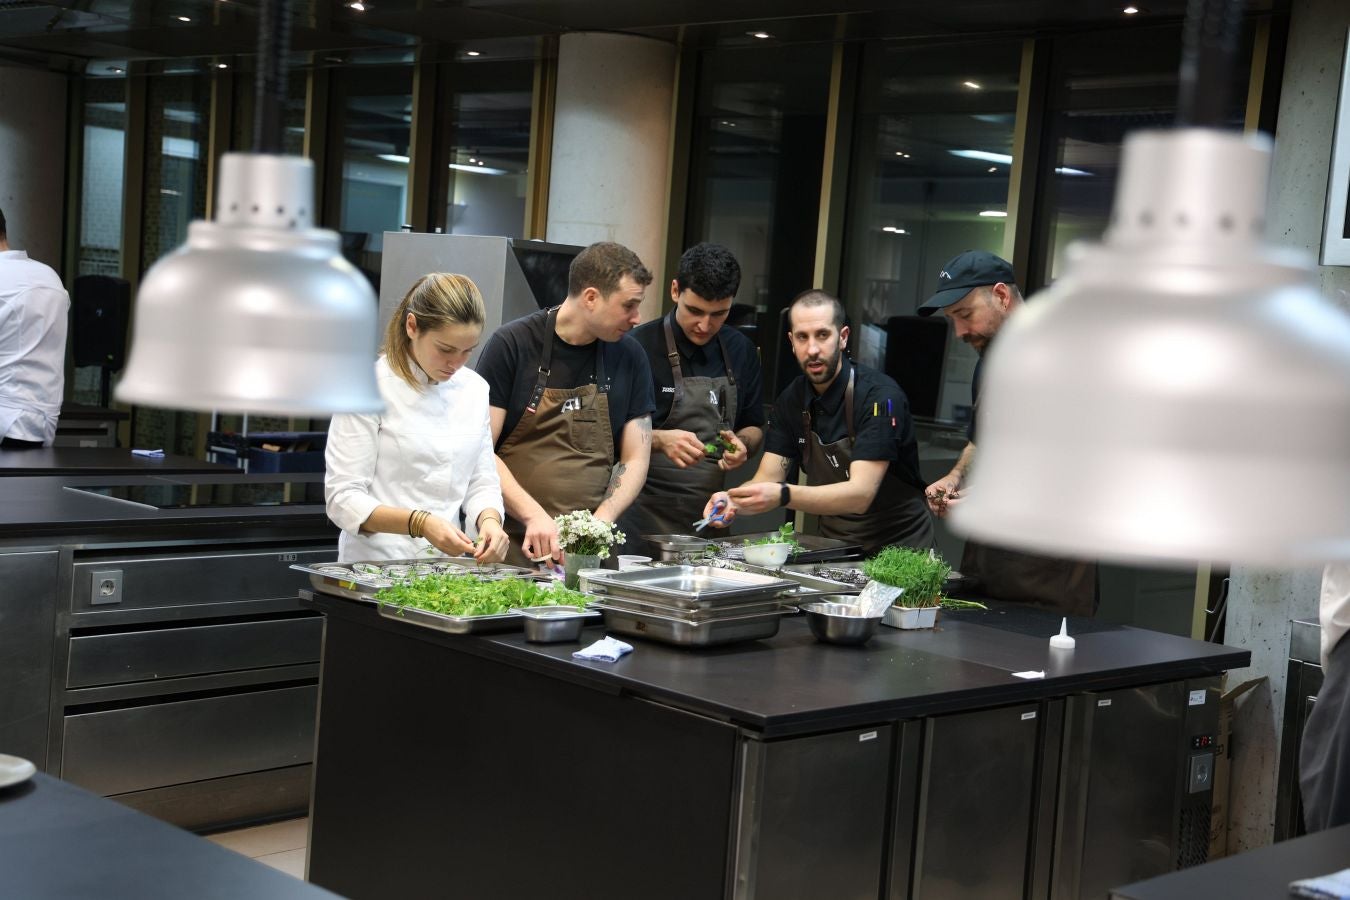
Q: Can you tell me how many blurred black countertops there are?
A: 2